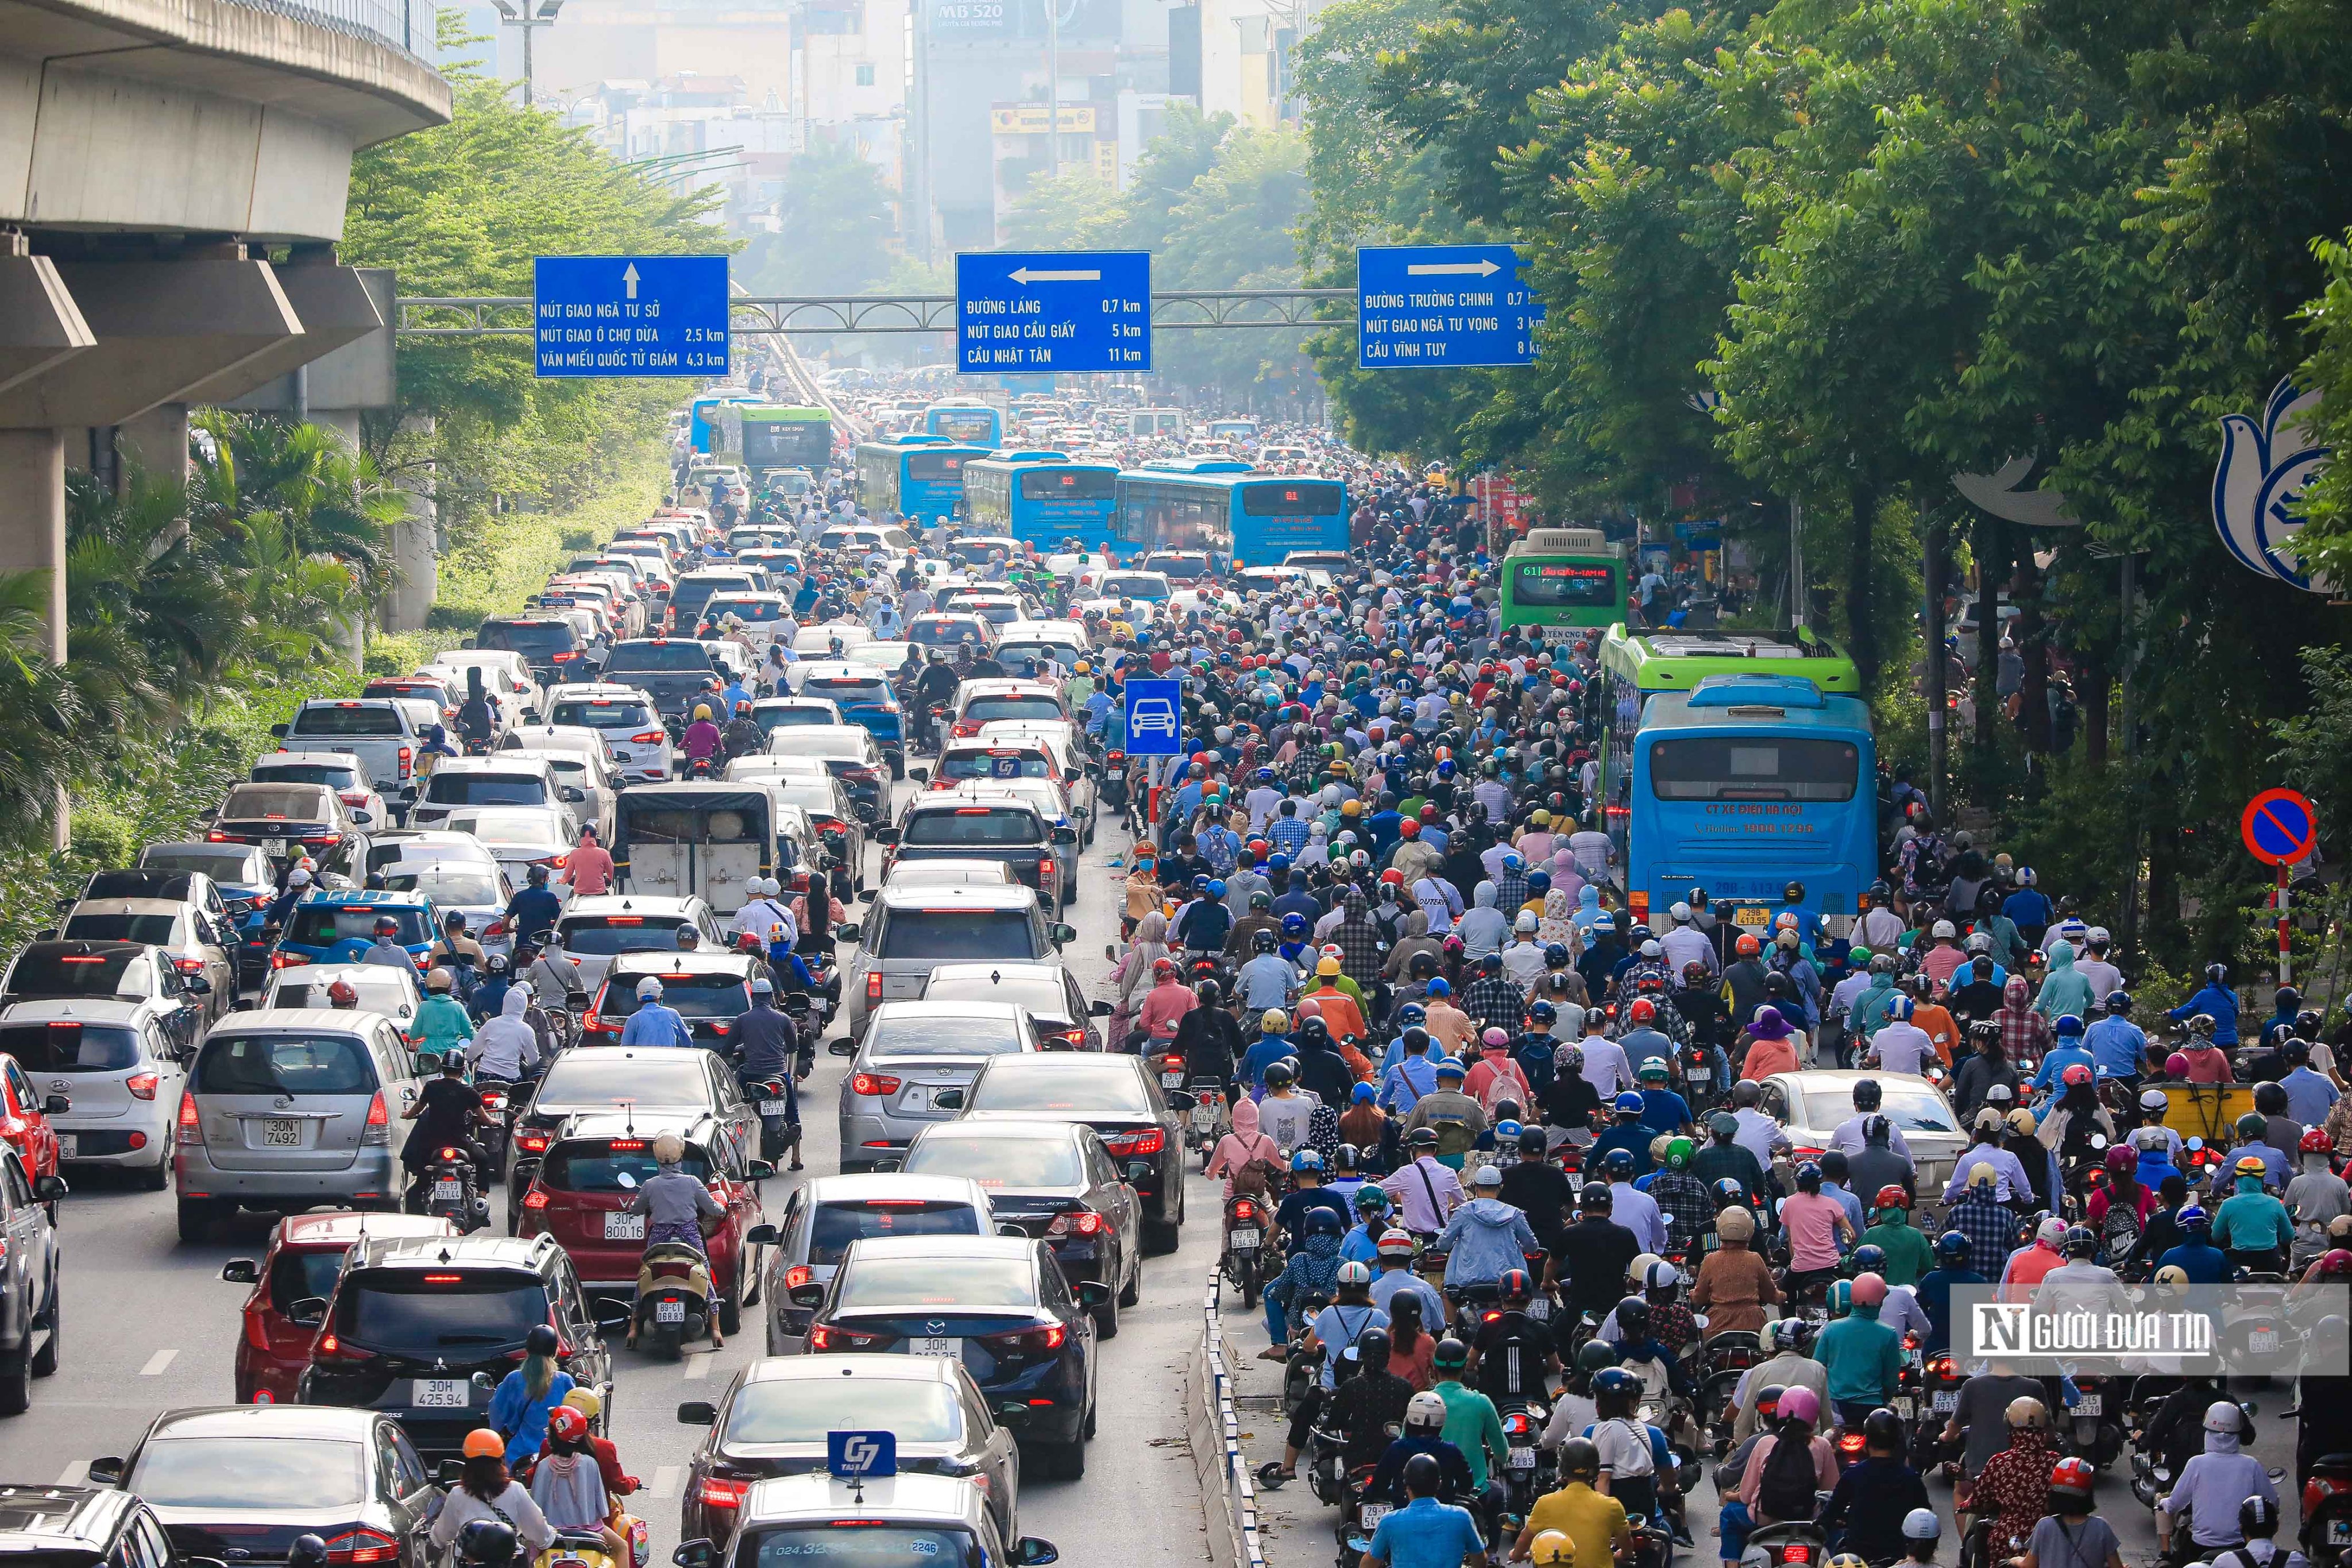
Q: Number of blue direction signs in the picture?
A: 3